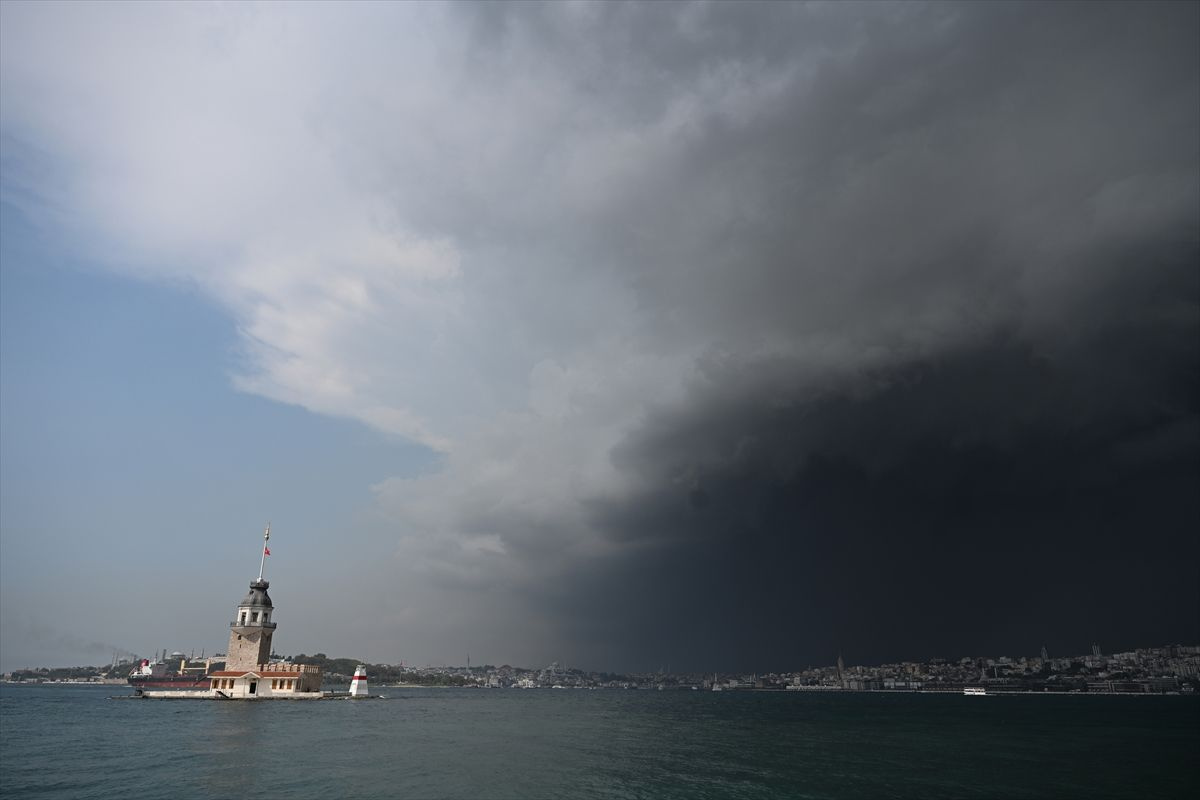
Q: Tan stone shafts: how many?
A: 1